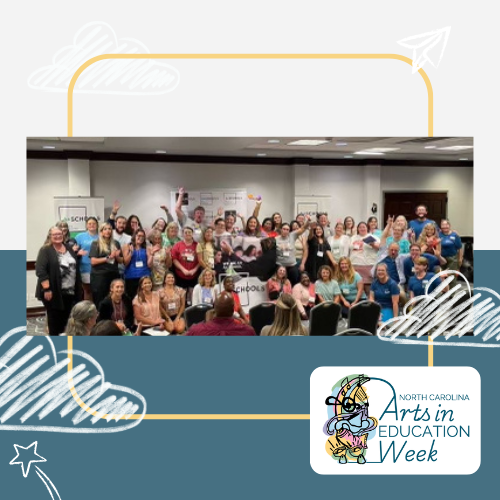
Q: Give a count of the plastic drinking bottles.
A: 0